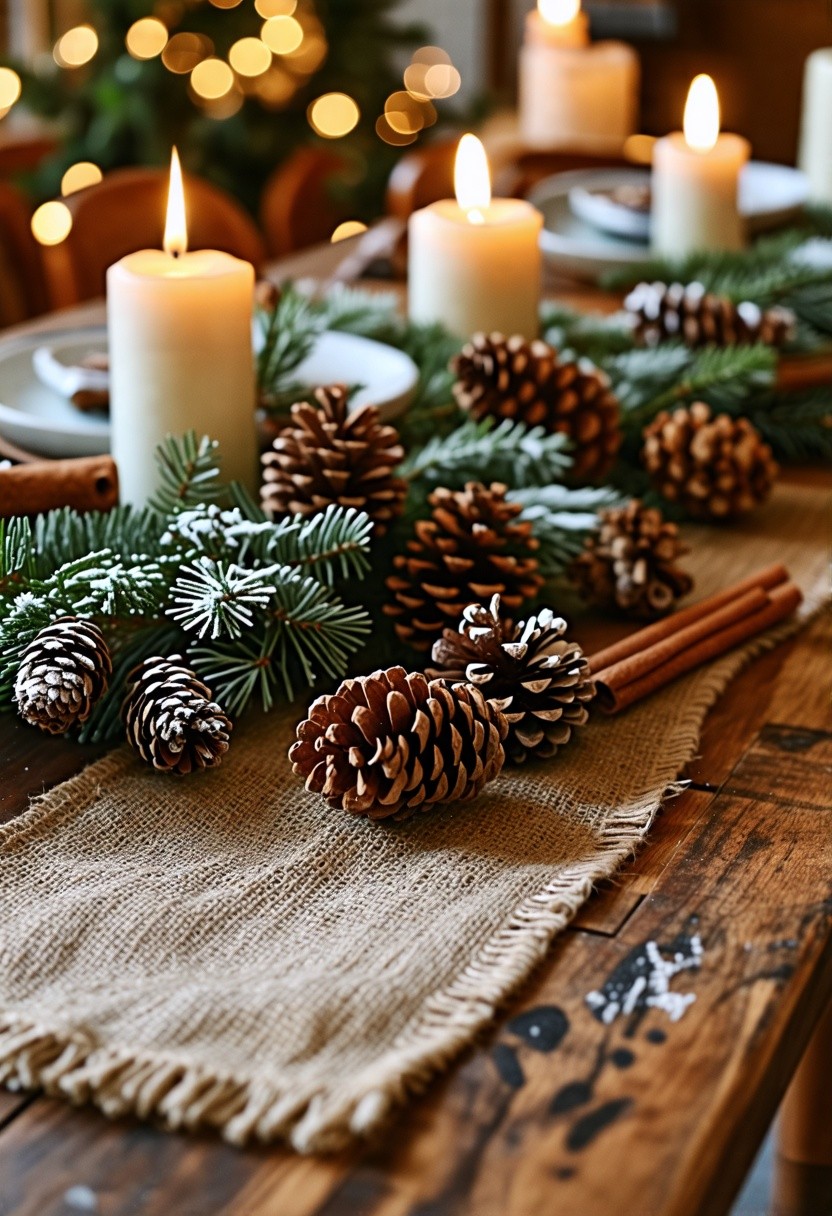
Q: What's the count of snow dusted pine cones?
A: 4